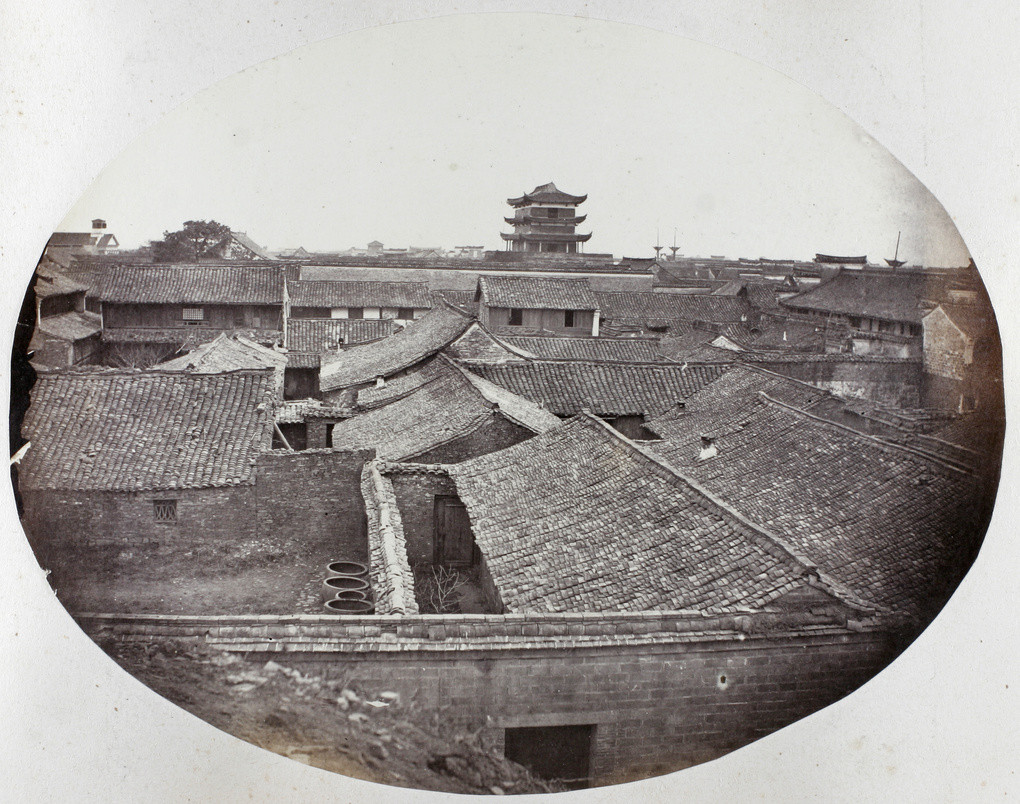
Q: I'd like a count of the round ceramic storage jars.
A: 4